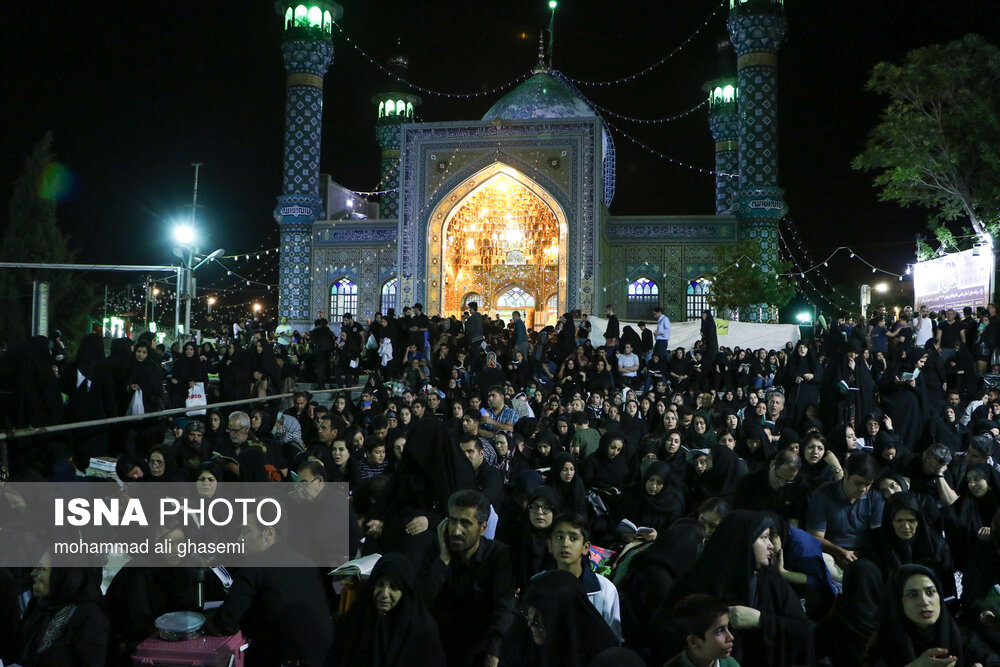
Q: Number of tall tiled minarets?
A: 4